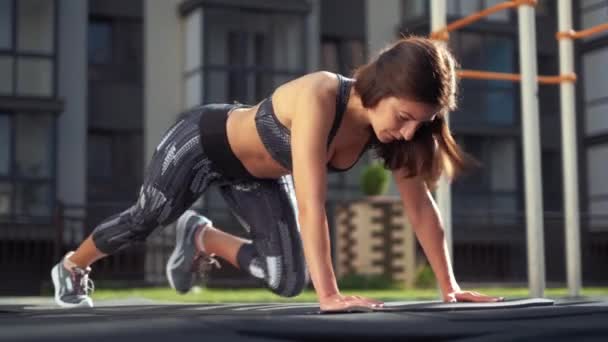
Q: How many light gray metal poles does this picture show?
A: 3